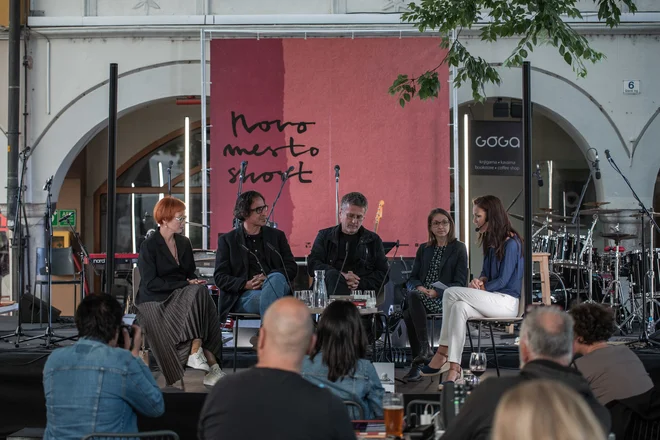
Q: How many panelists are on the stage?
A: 5